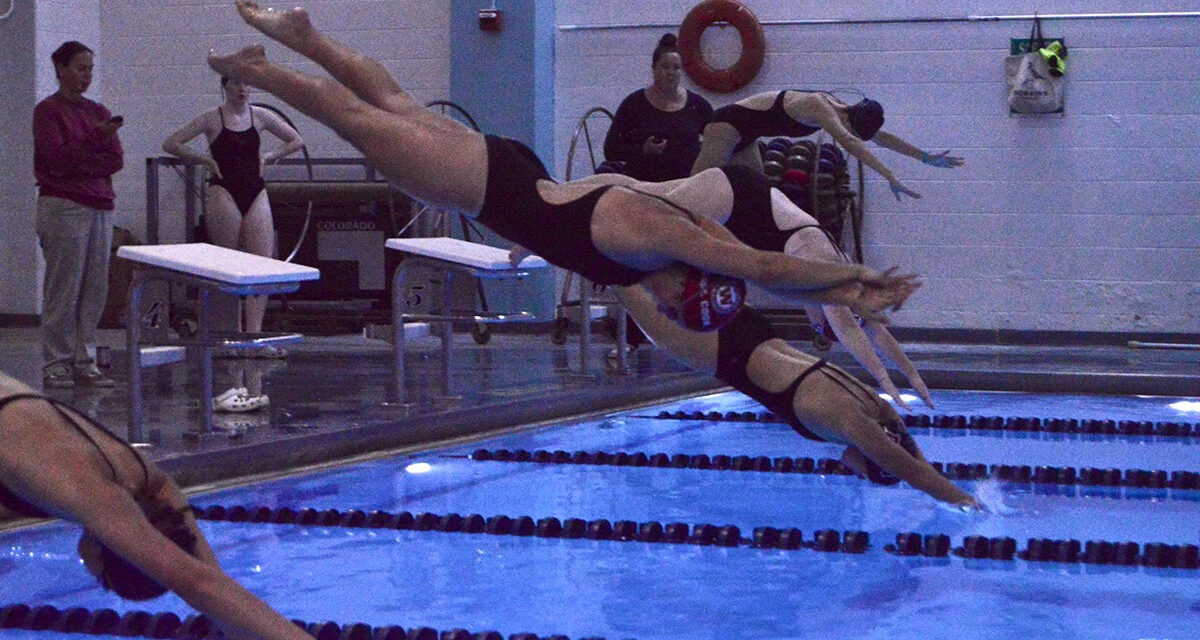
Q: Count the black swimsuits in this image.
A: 6